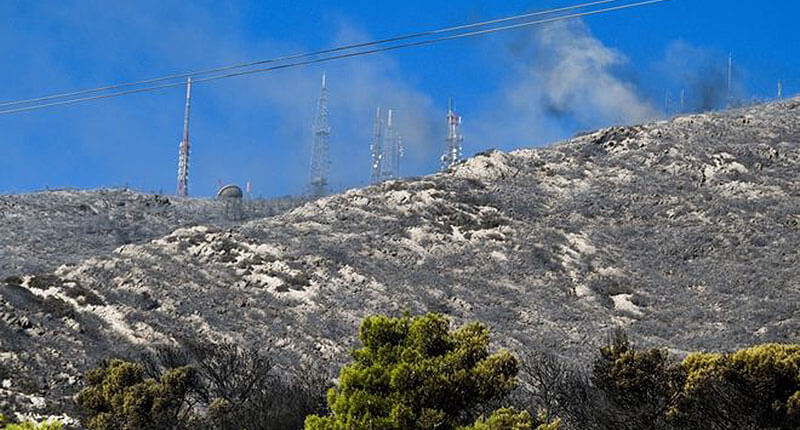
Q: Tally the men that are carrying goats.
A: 0